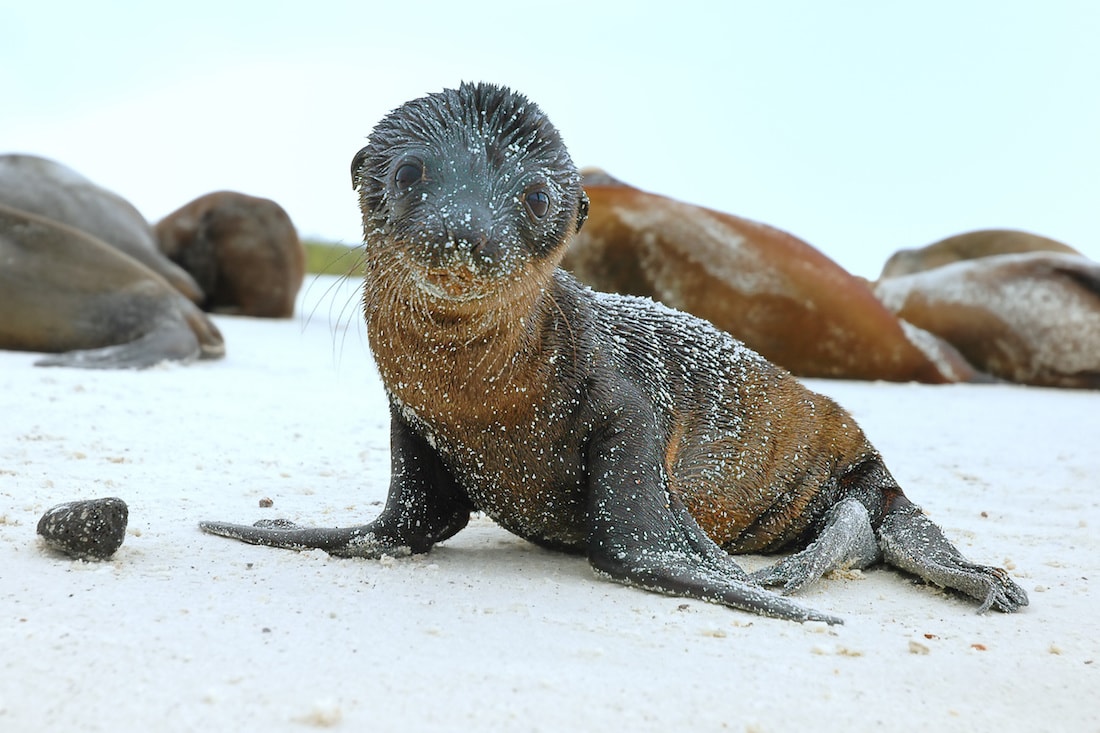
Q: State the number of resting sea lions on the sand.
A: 6